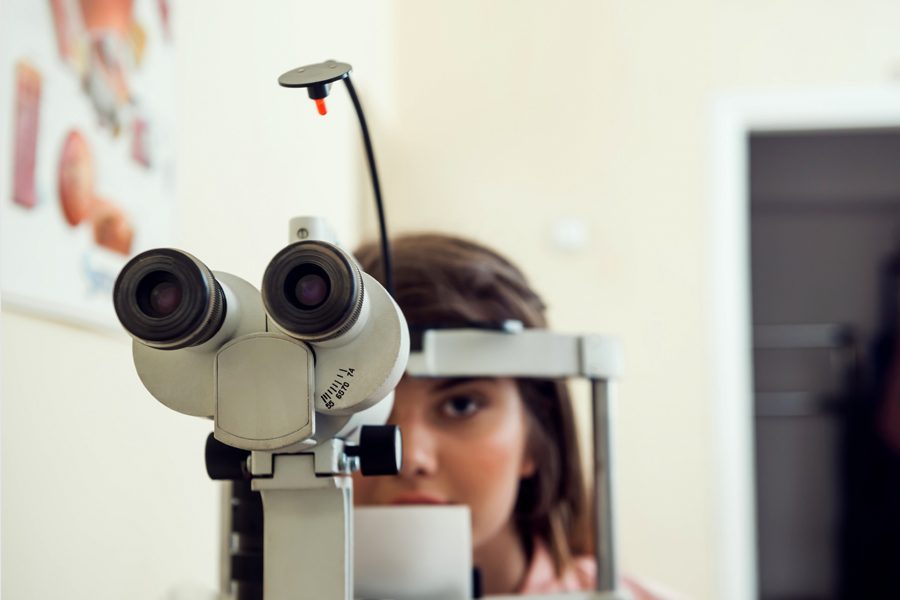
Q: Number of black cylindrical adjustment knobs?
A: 2